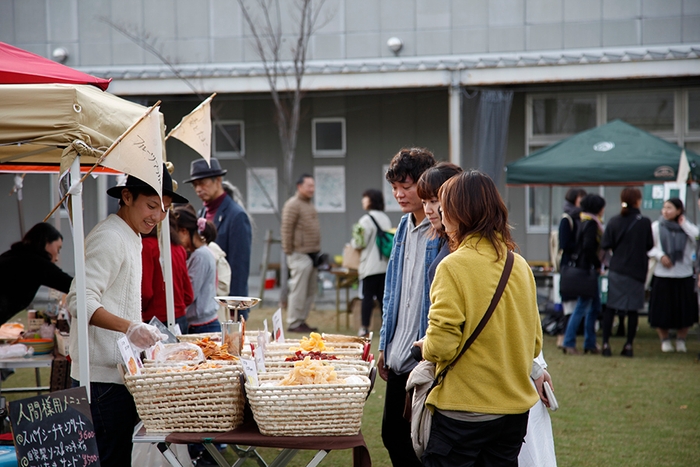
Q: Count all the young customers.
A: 3